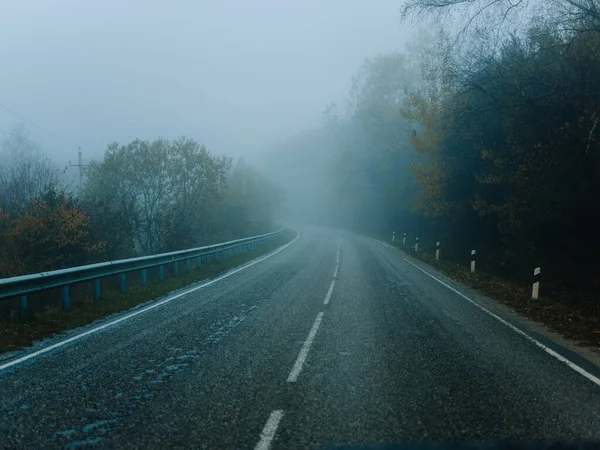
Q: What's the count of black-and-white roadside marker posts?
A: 6